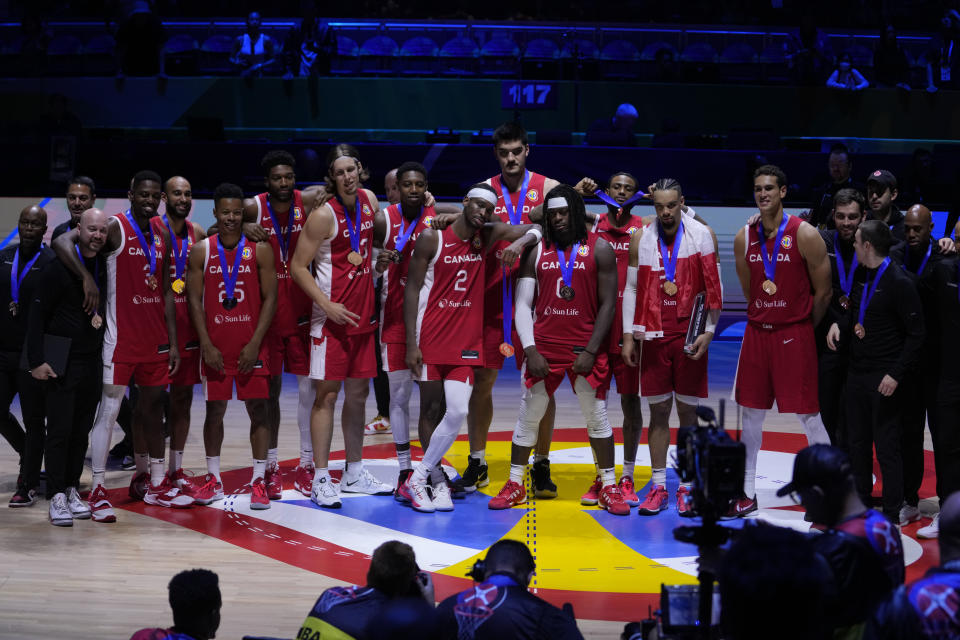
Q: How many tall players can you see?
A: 12